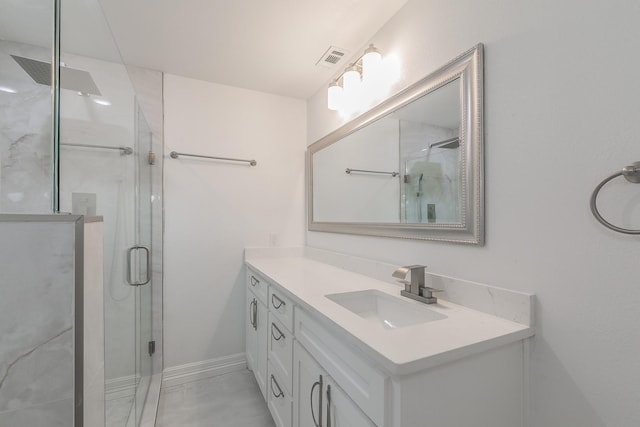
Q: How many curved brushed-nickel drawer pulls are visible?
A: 4